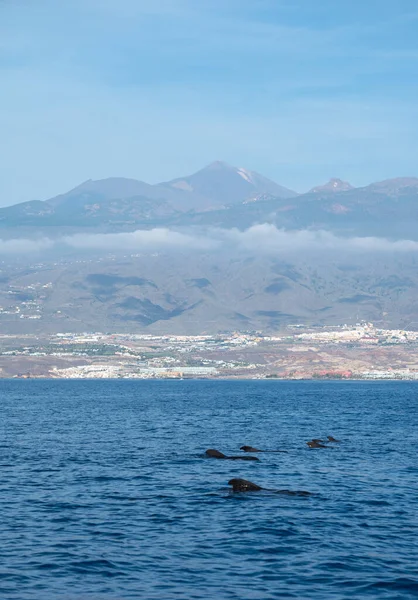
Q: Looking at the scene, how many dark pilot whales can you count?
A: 5